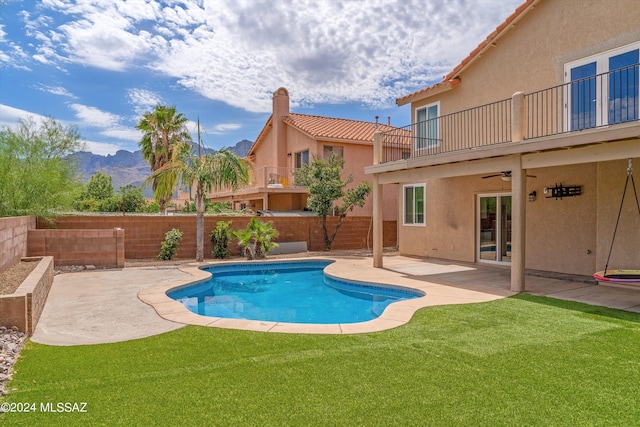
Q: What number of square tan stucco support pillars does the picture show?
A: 2